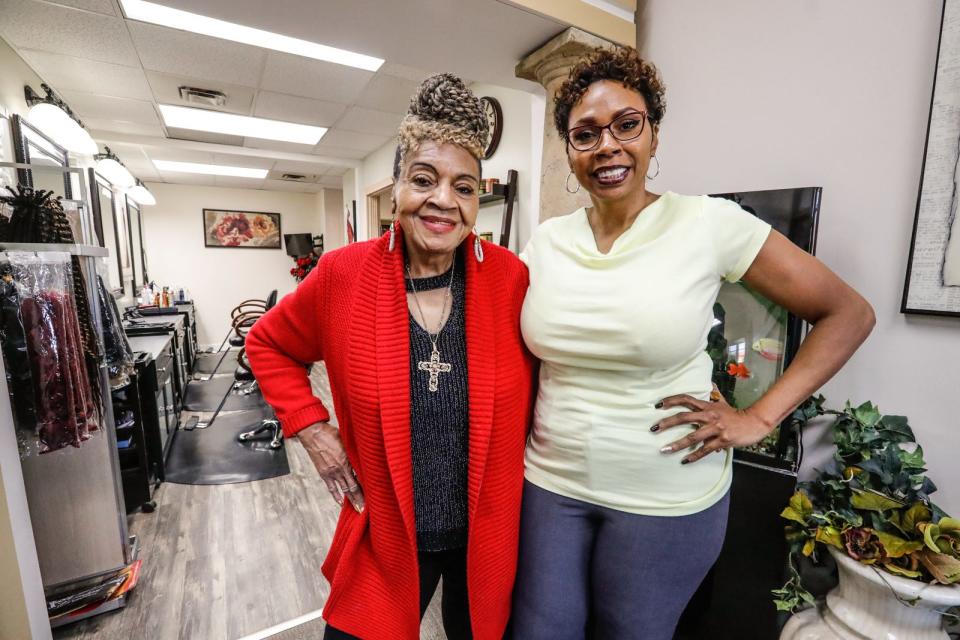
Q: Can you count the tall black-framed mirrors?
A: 3